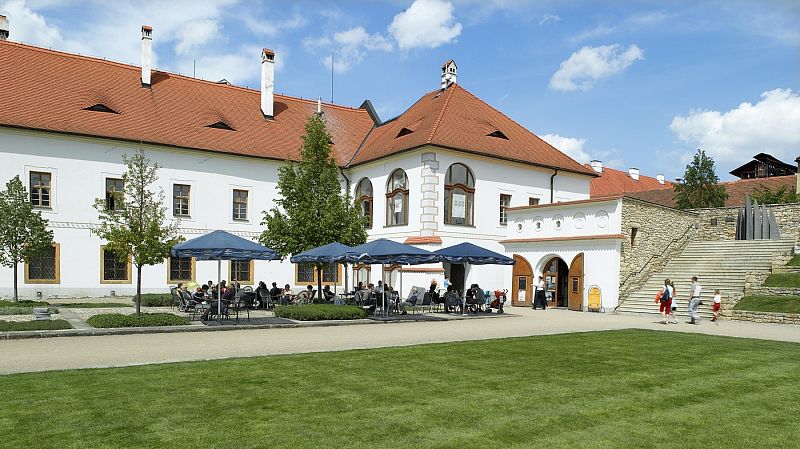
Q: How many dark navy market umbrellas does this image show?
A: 4